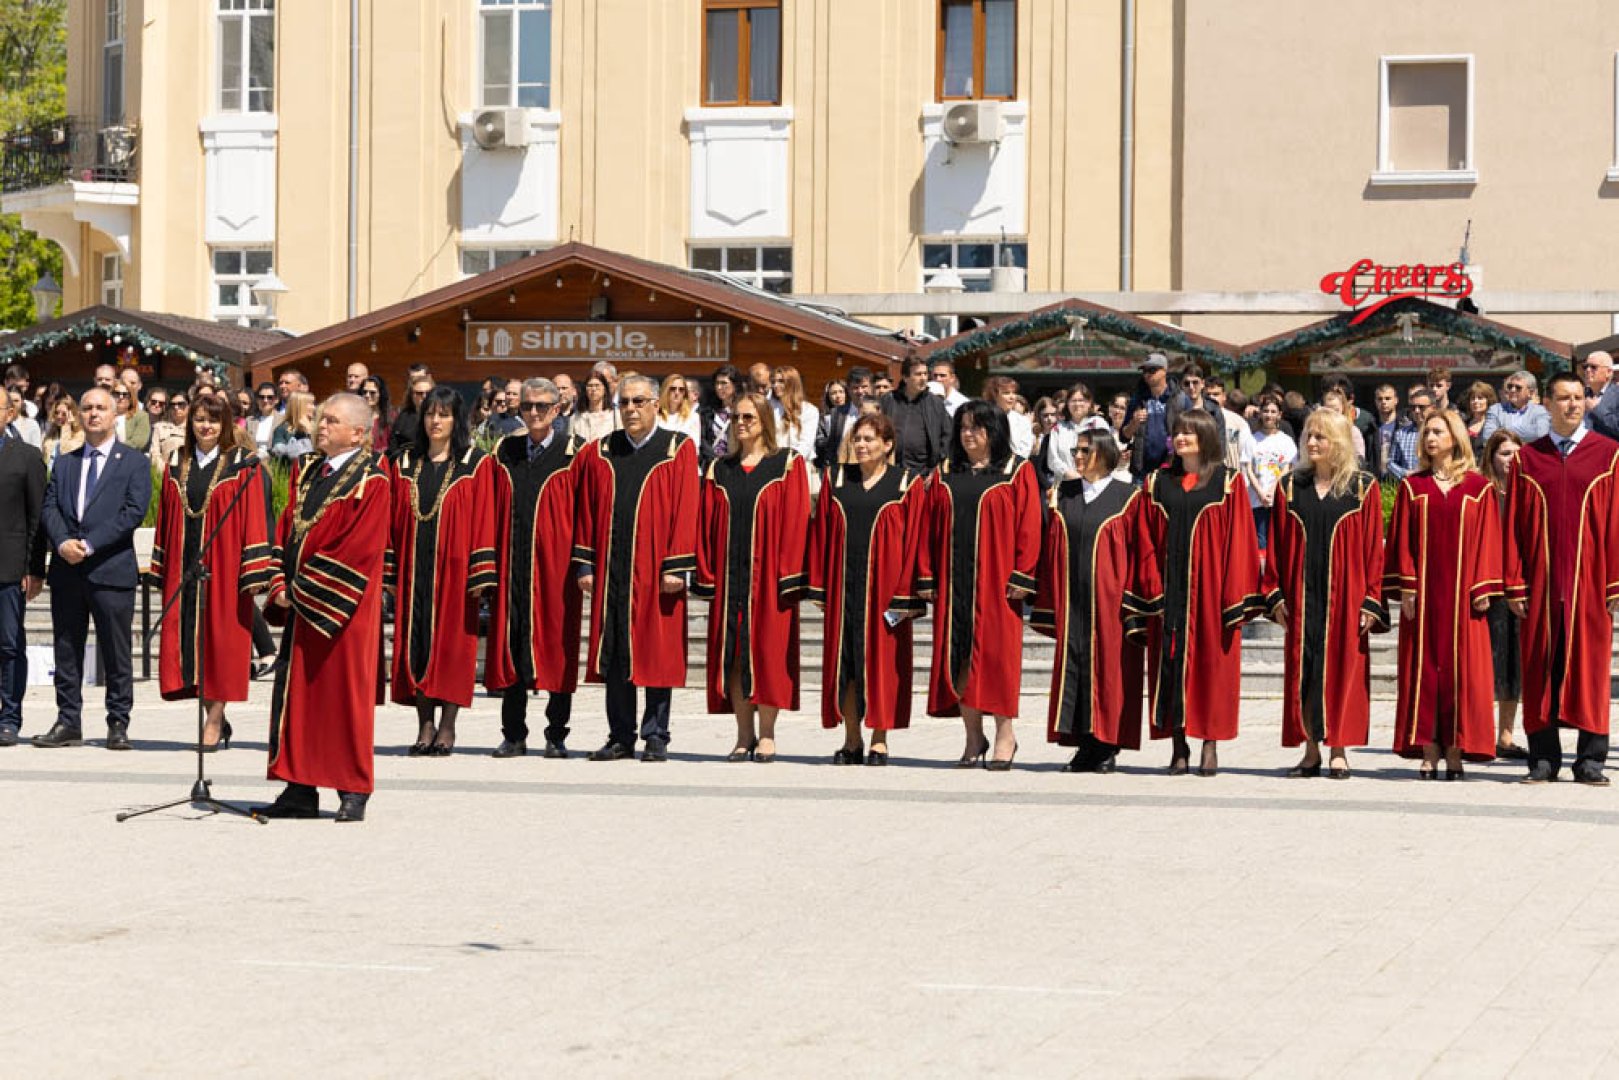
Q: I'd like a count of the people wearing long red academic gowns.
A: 13